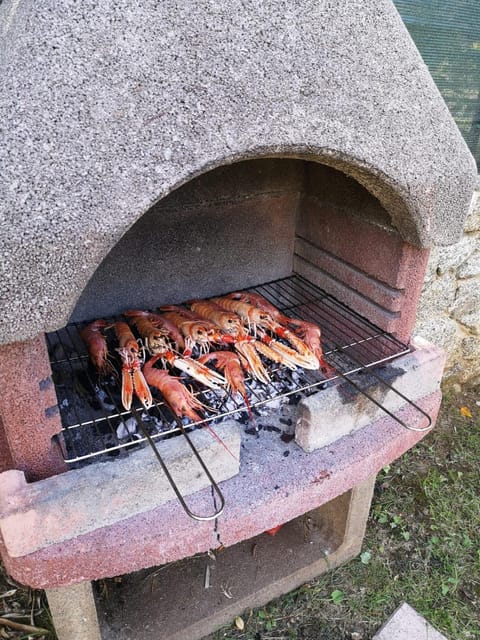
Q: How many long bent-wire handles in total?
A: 2